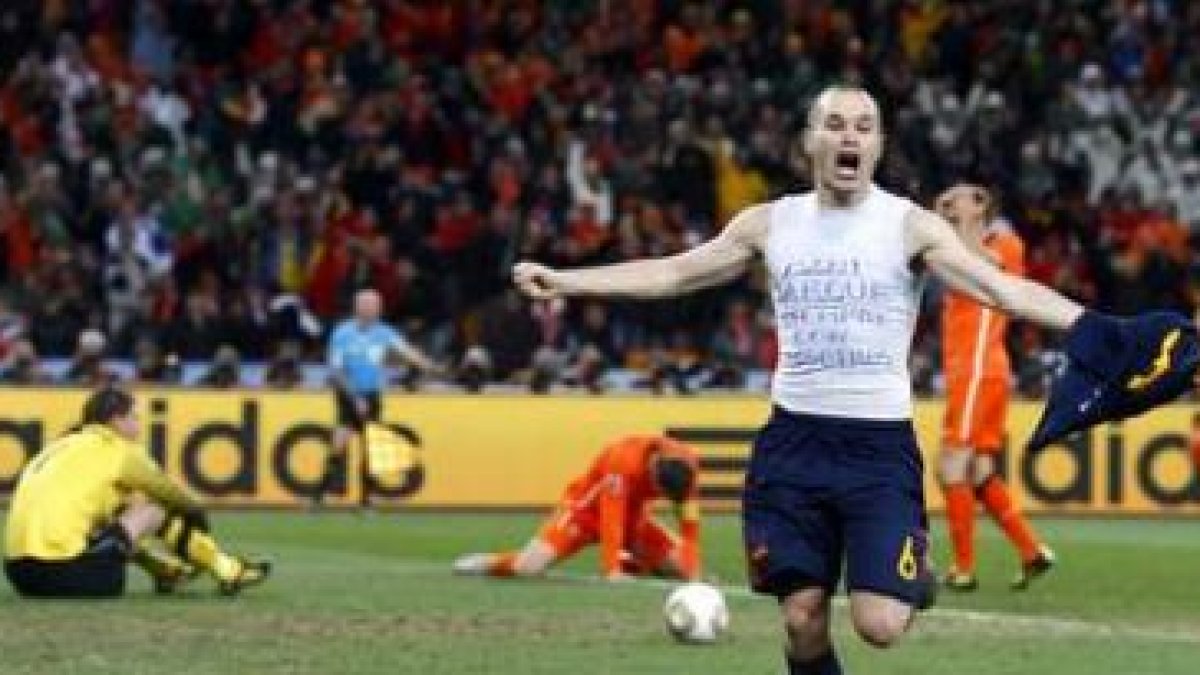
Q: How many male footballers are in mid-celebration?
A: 1